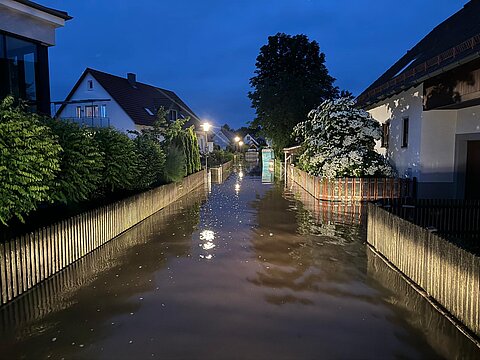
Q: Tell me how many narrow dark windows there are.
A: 2